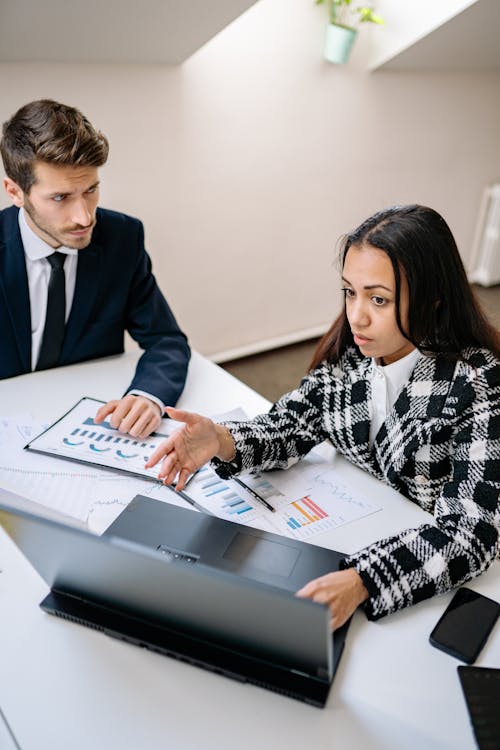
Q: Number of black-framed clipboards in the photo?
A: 1